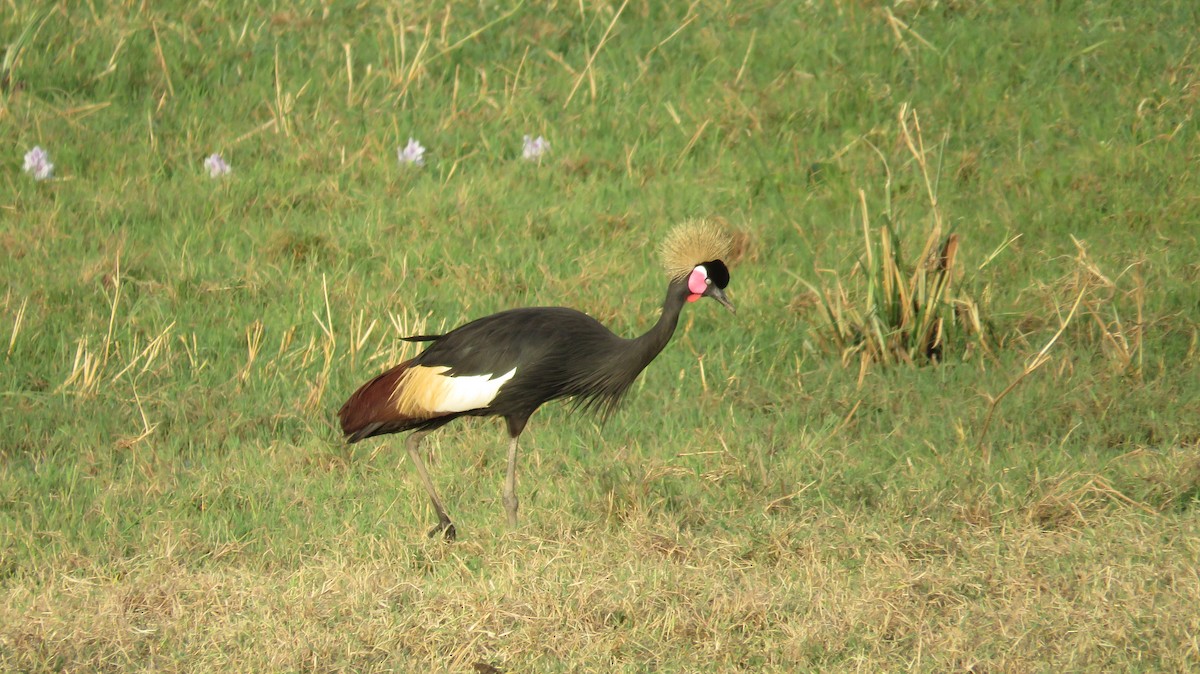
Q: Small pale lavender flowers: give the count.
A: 4